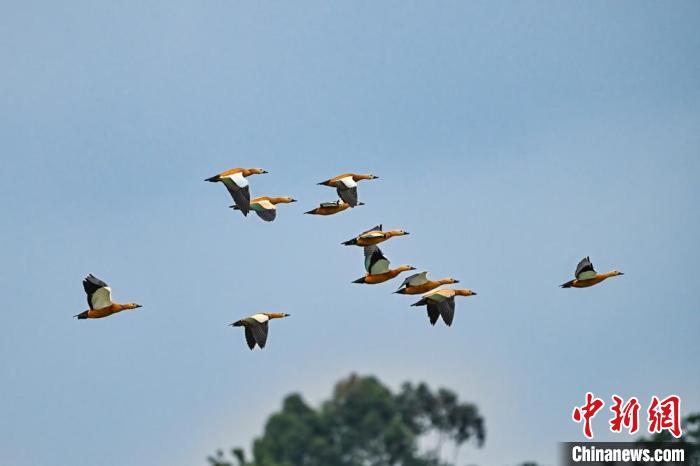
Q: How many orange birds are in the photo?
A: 11